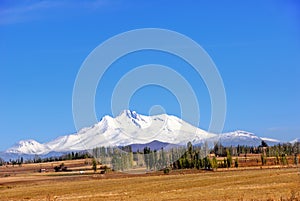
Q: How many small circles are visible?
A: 1